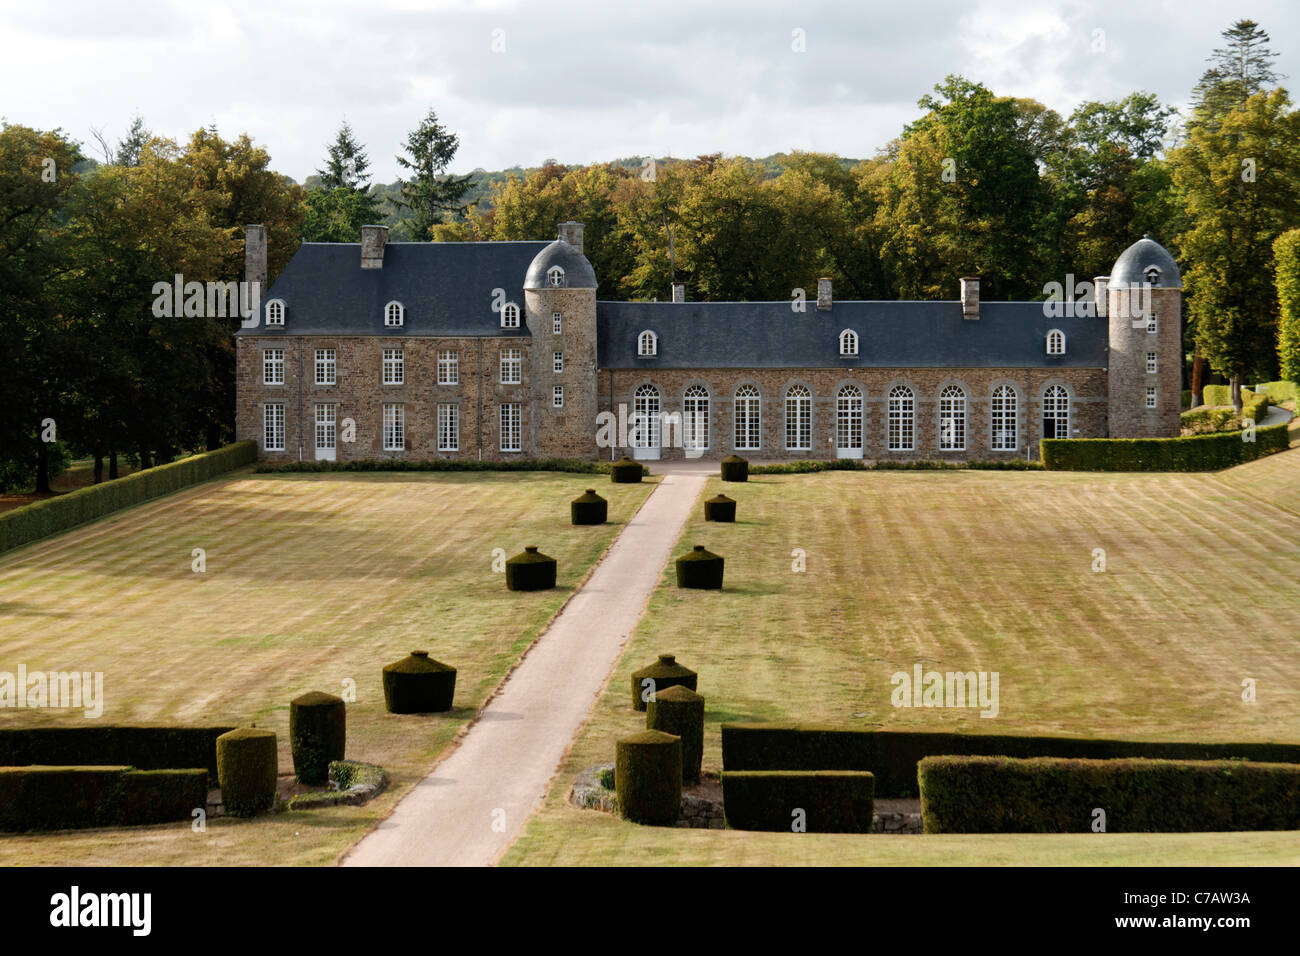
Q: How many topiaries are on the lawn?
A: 12